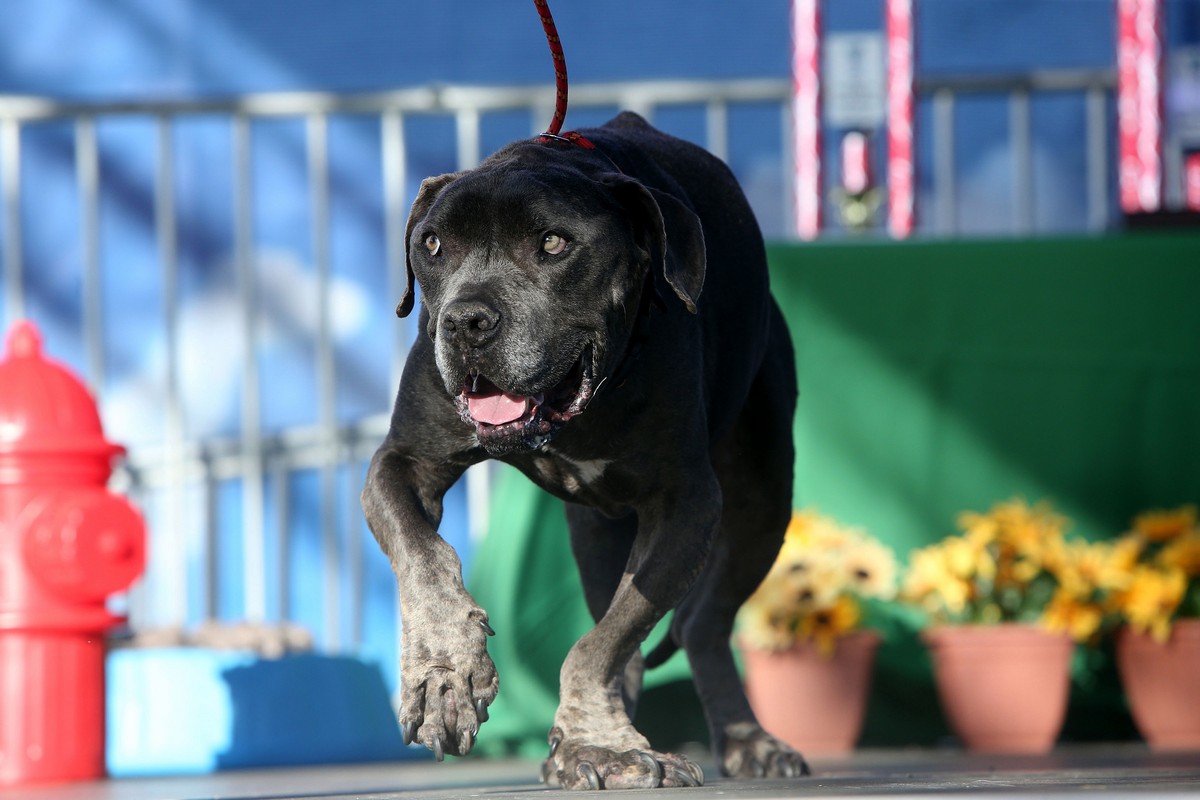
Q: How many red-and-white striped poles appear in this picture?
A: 3